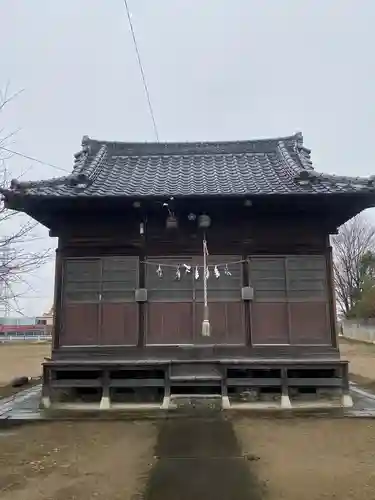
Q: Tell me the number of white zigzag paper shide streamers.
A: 7